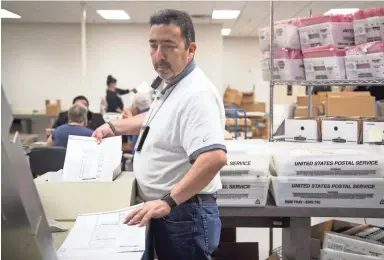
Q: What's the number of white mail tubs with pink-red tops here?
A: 6